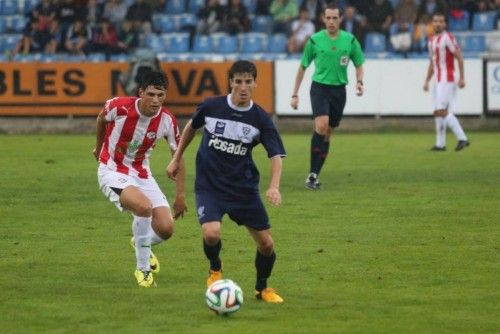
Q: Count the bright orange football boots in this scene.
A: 2